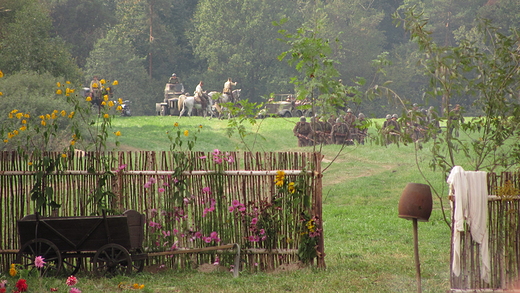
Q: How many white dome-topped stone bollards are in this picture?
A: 0